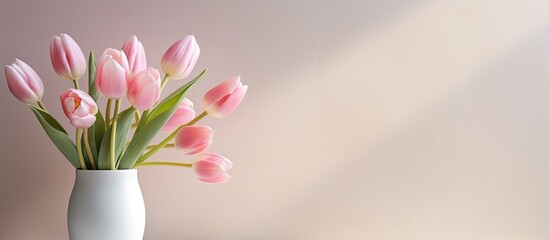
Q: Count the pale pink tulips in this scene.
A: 11